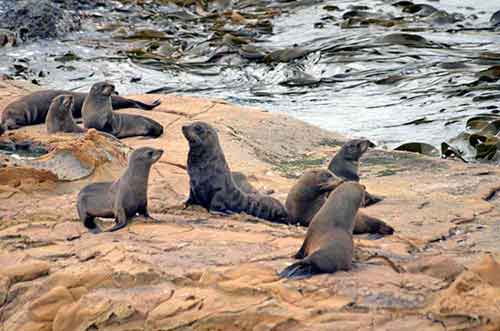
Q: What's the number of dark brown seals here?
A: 8